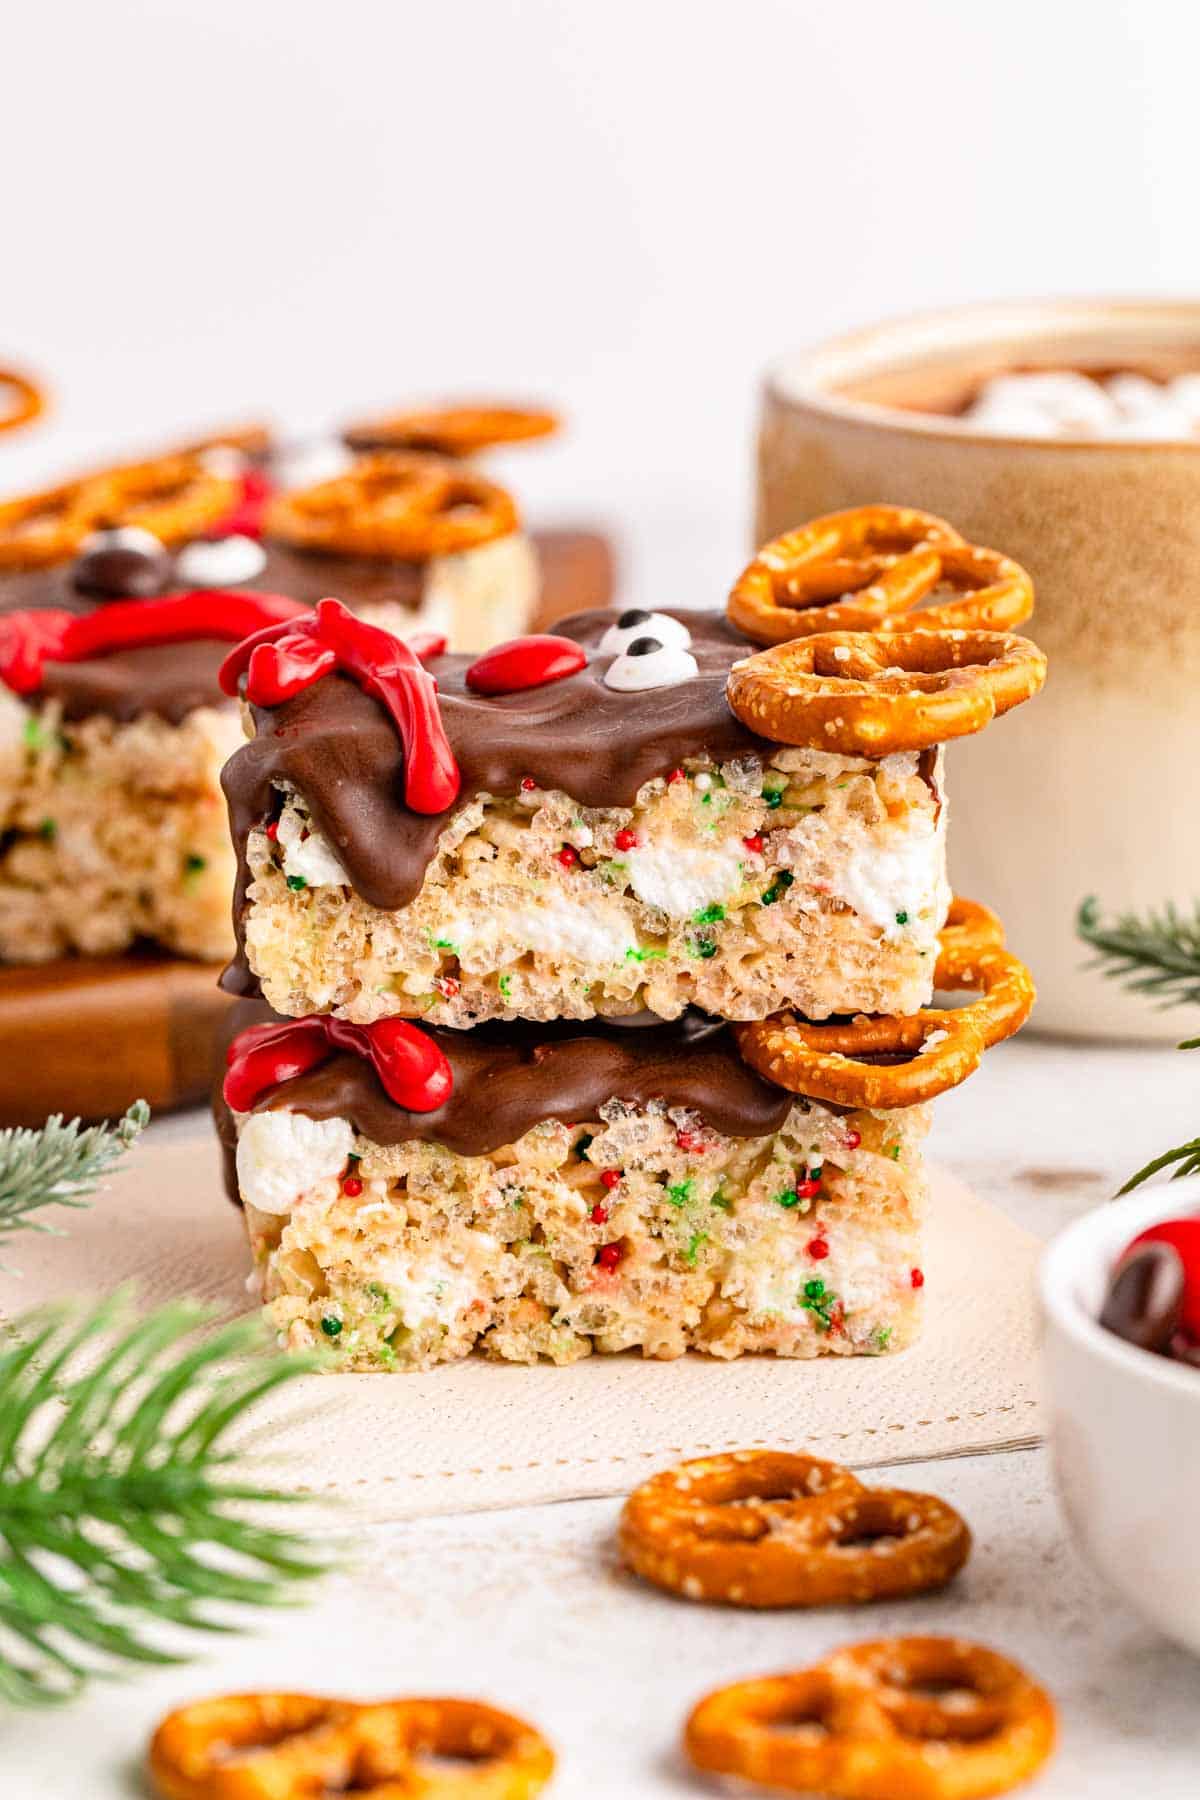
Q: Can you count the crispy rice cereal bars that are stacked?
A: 2